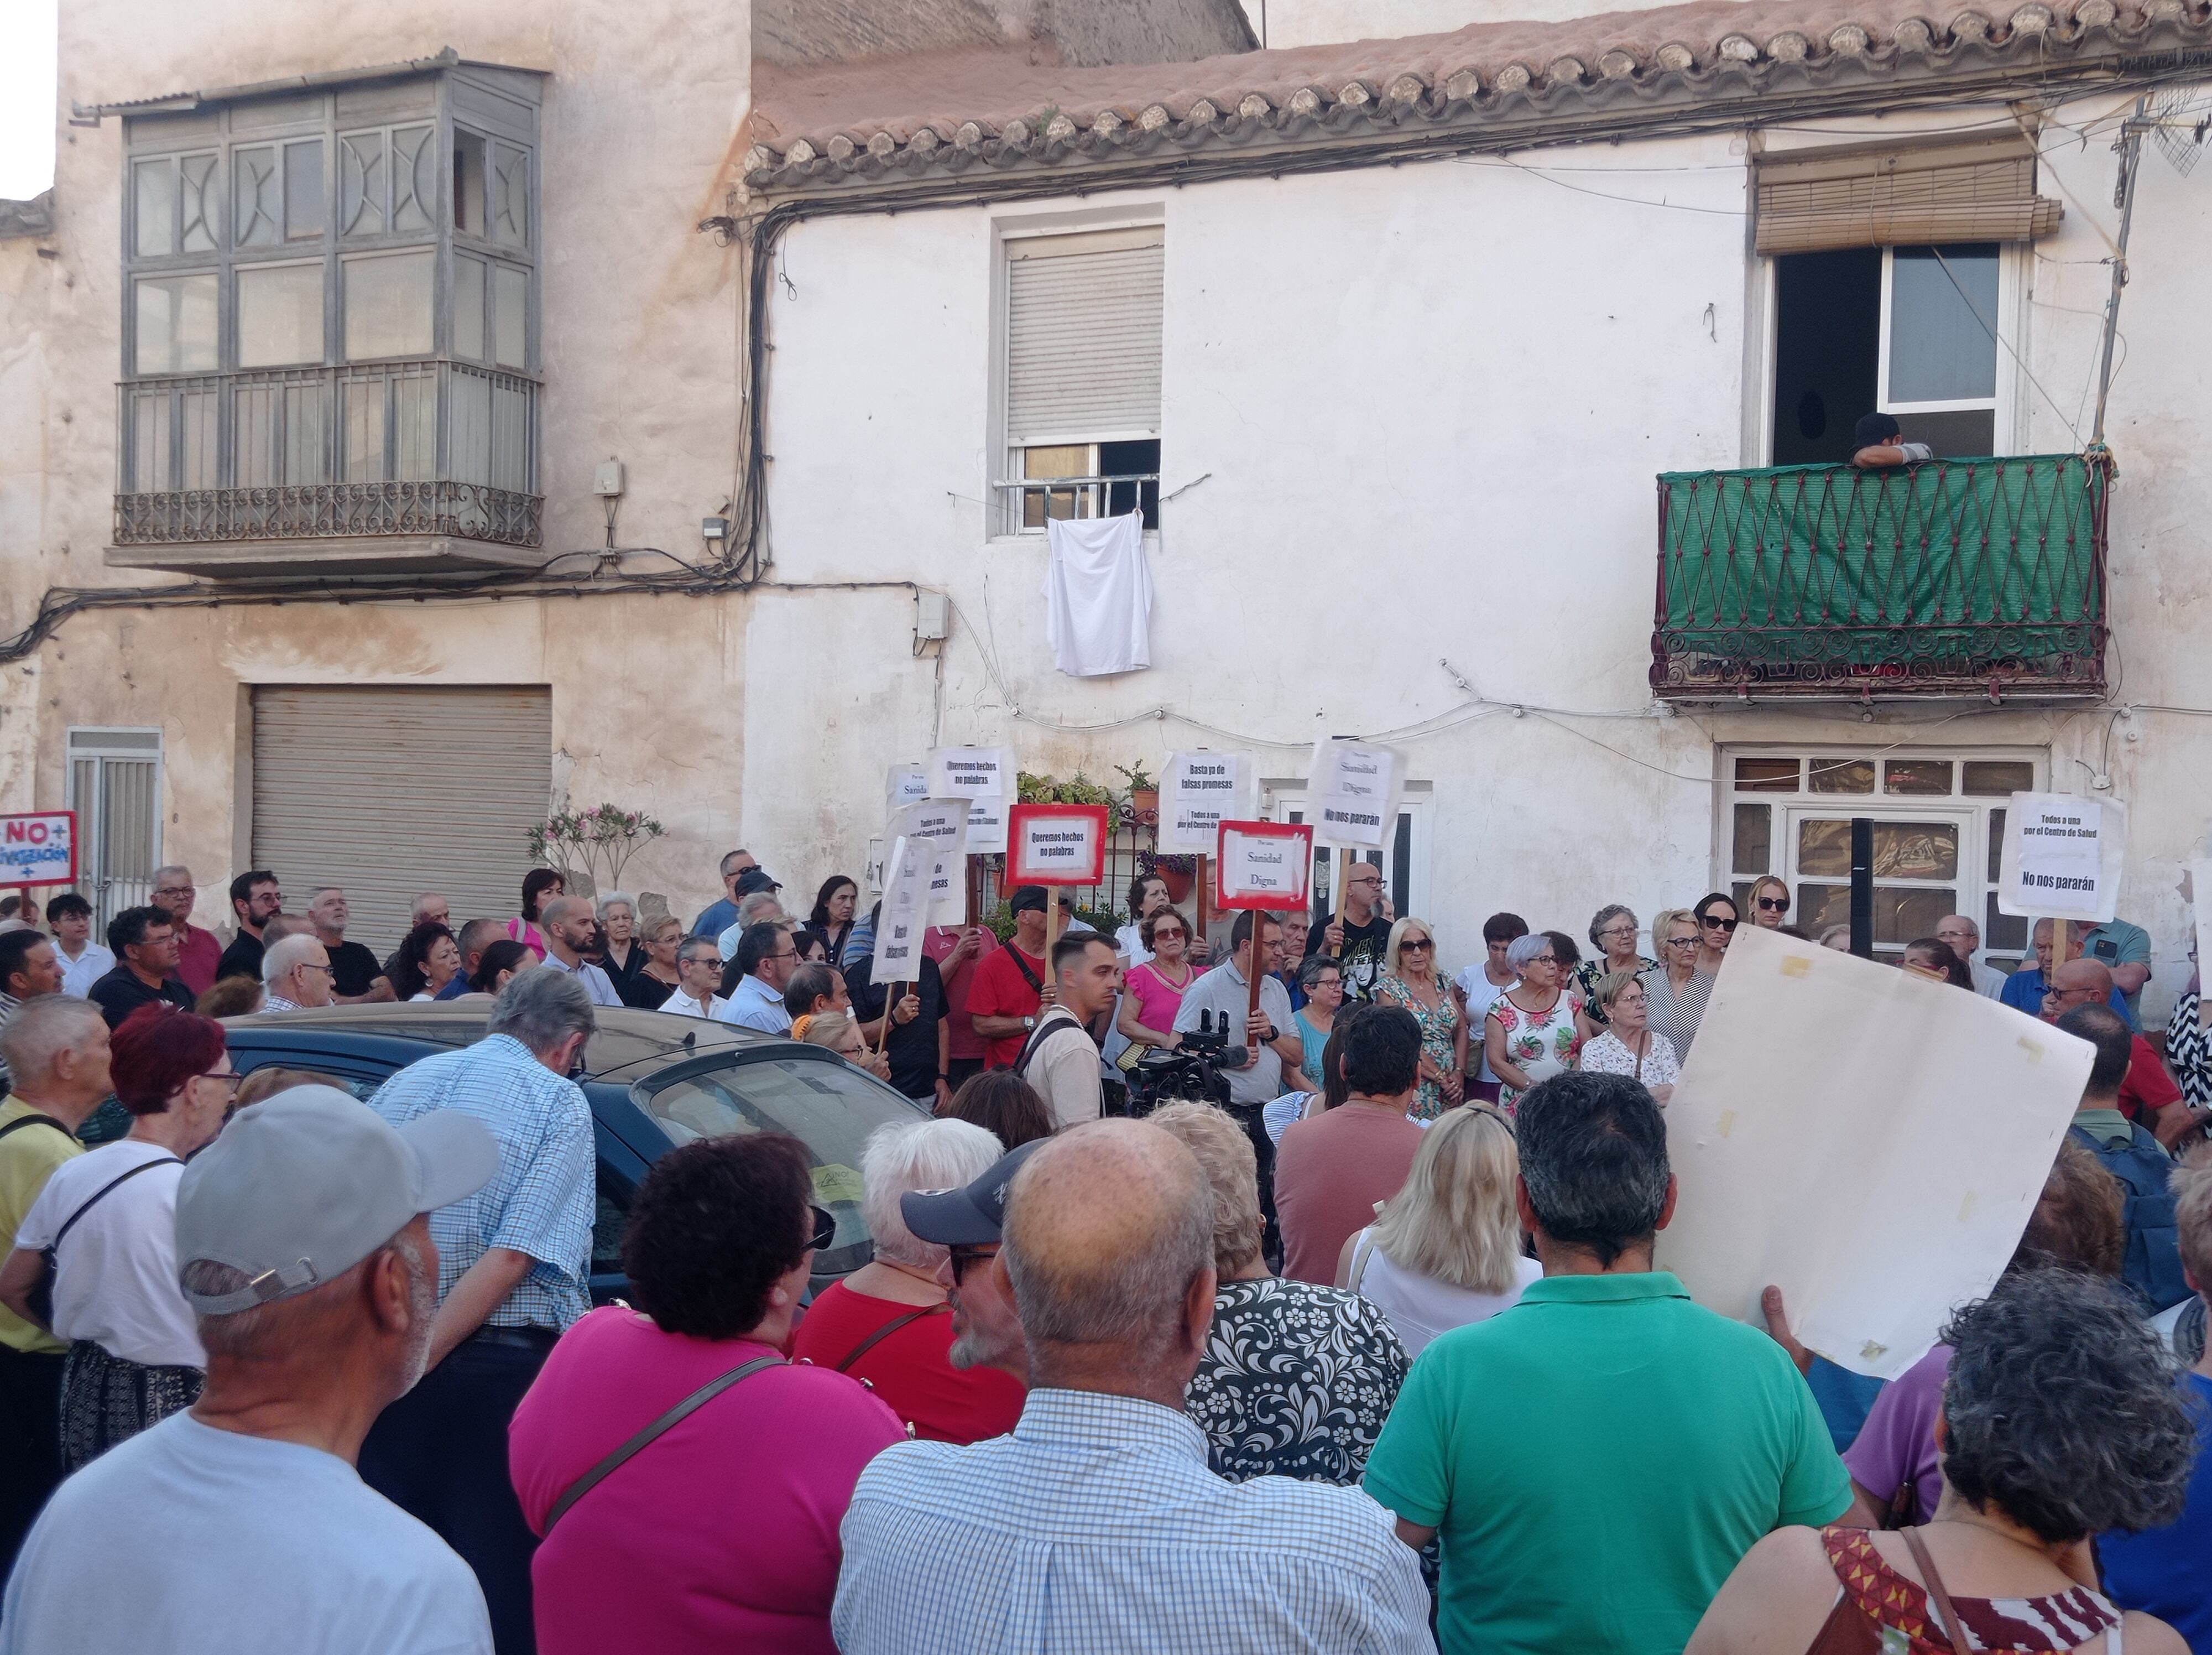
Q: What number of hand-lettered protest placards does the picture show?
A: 1